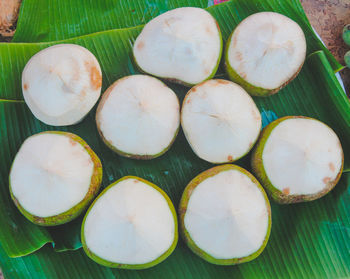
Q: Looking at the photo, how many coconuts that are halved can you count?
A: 9